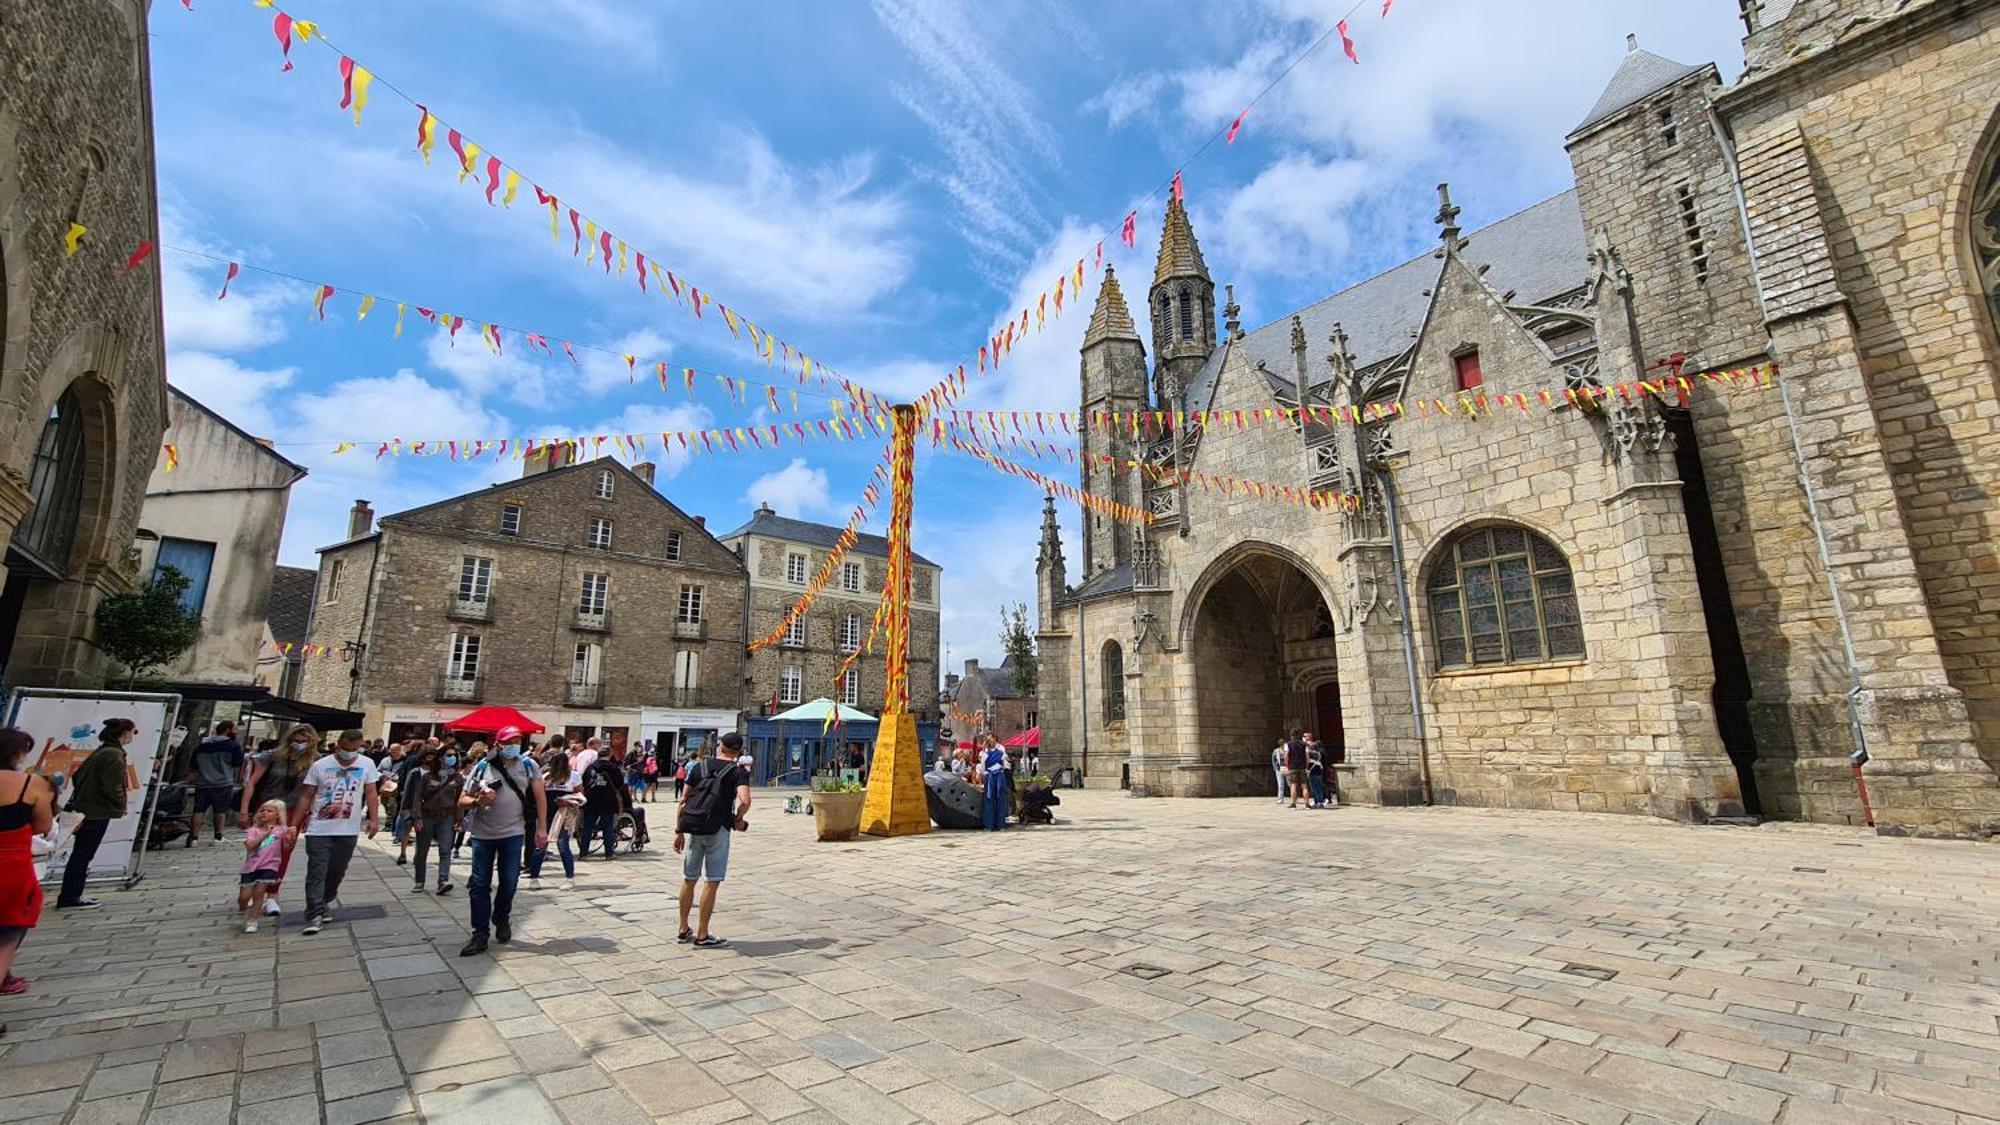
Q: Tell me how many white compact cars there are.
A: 0